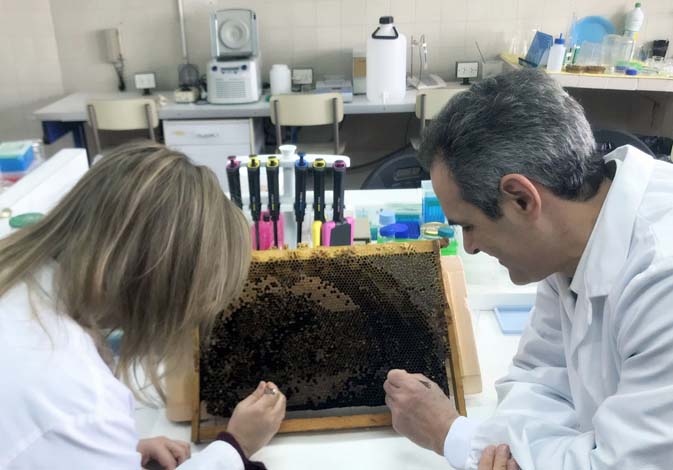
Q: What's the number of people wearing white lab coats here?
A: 2